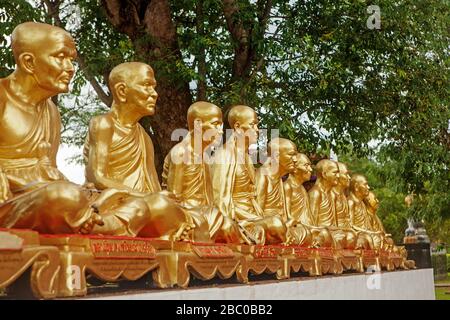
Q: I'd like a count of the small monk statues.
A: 10